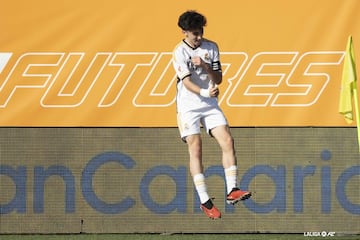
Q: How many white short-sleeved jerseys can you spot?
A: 1